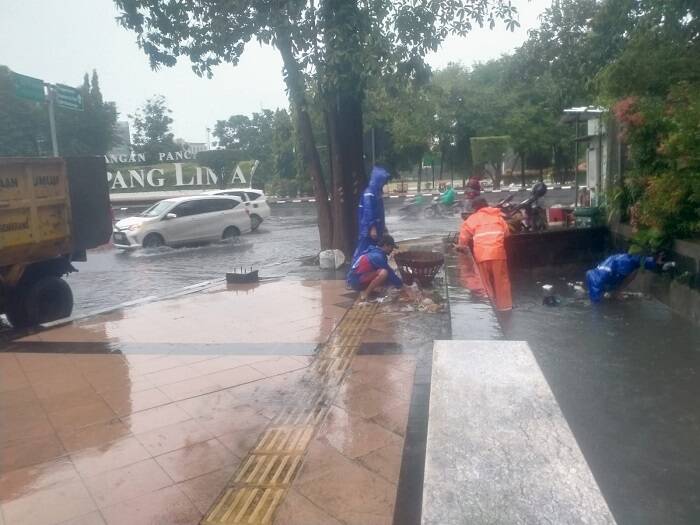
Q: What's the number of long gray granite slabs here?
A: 1